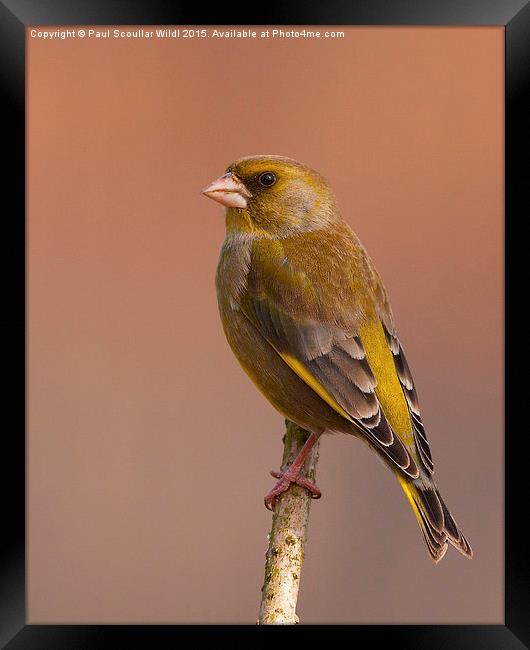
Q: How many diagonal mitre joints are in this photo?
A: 4